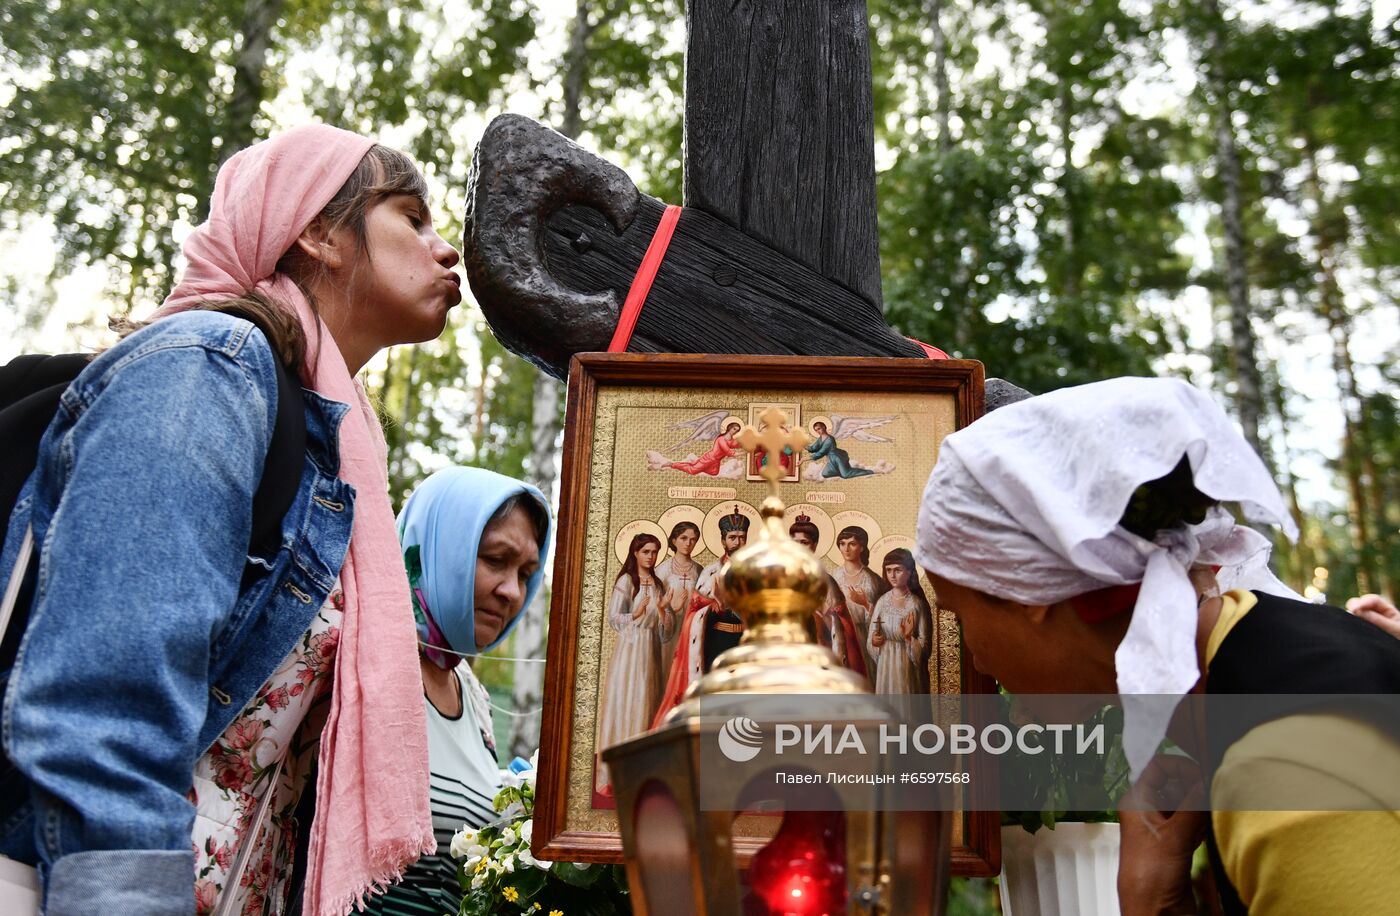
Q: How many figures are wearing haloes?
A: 8